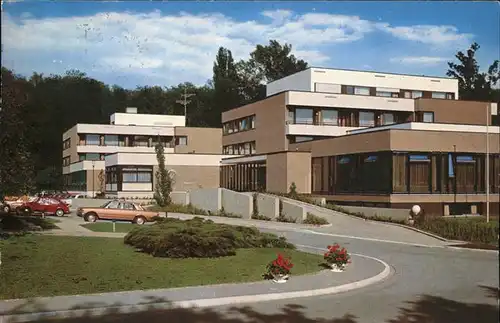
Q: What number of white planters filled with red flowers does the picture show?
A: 2